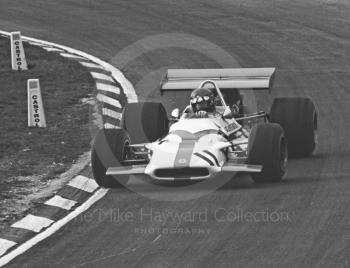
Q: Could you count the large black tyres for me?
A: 4